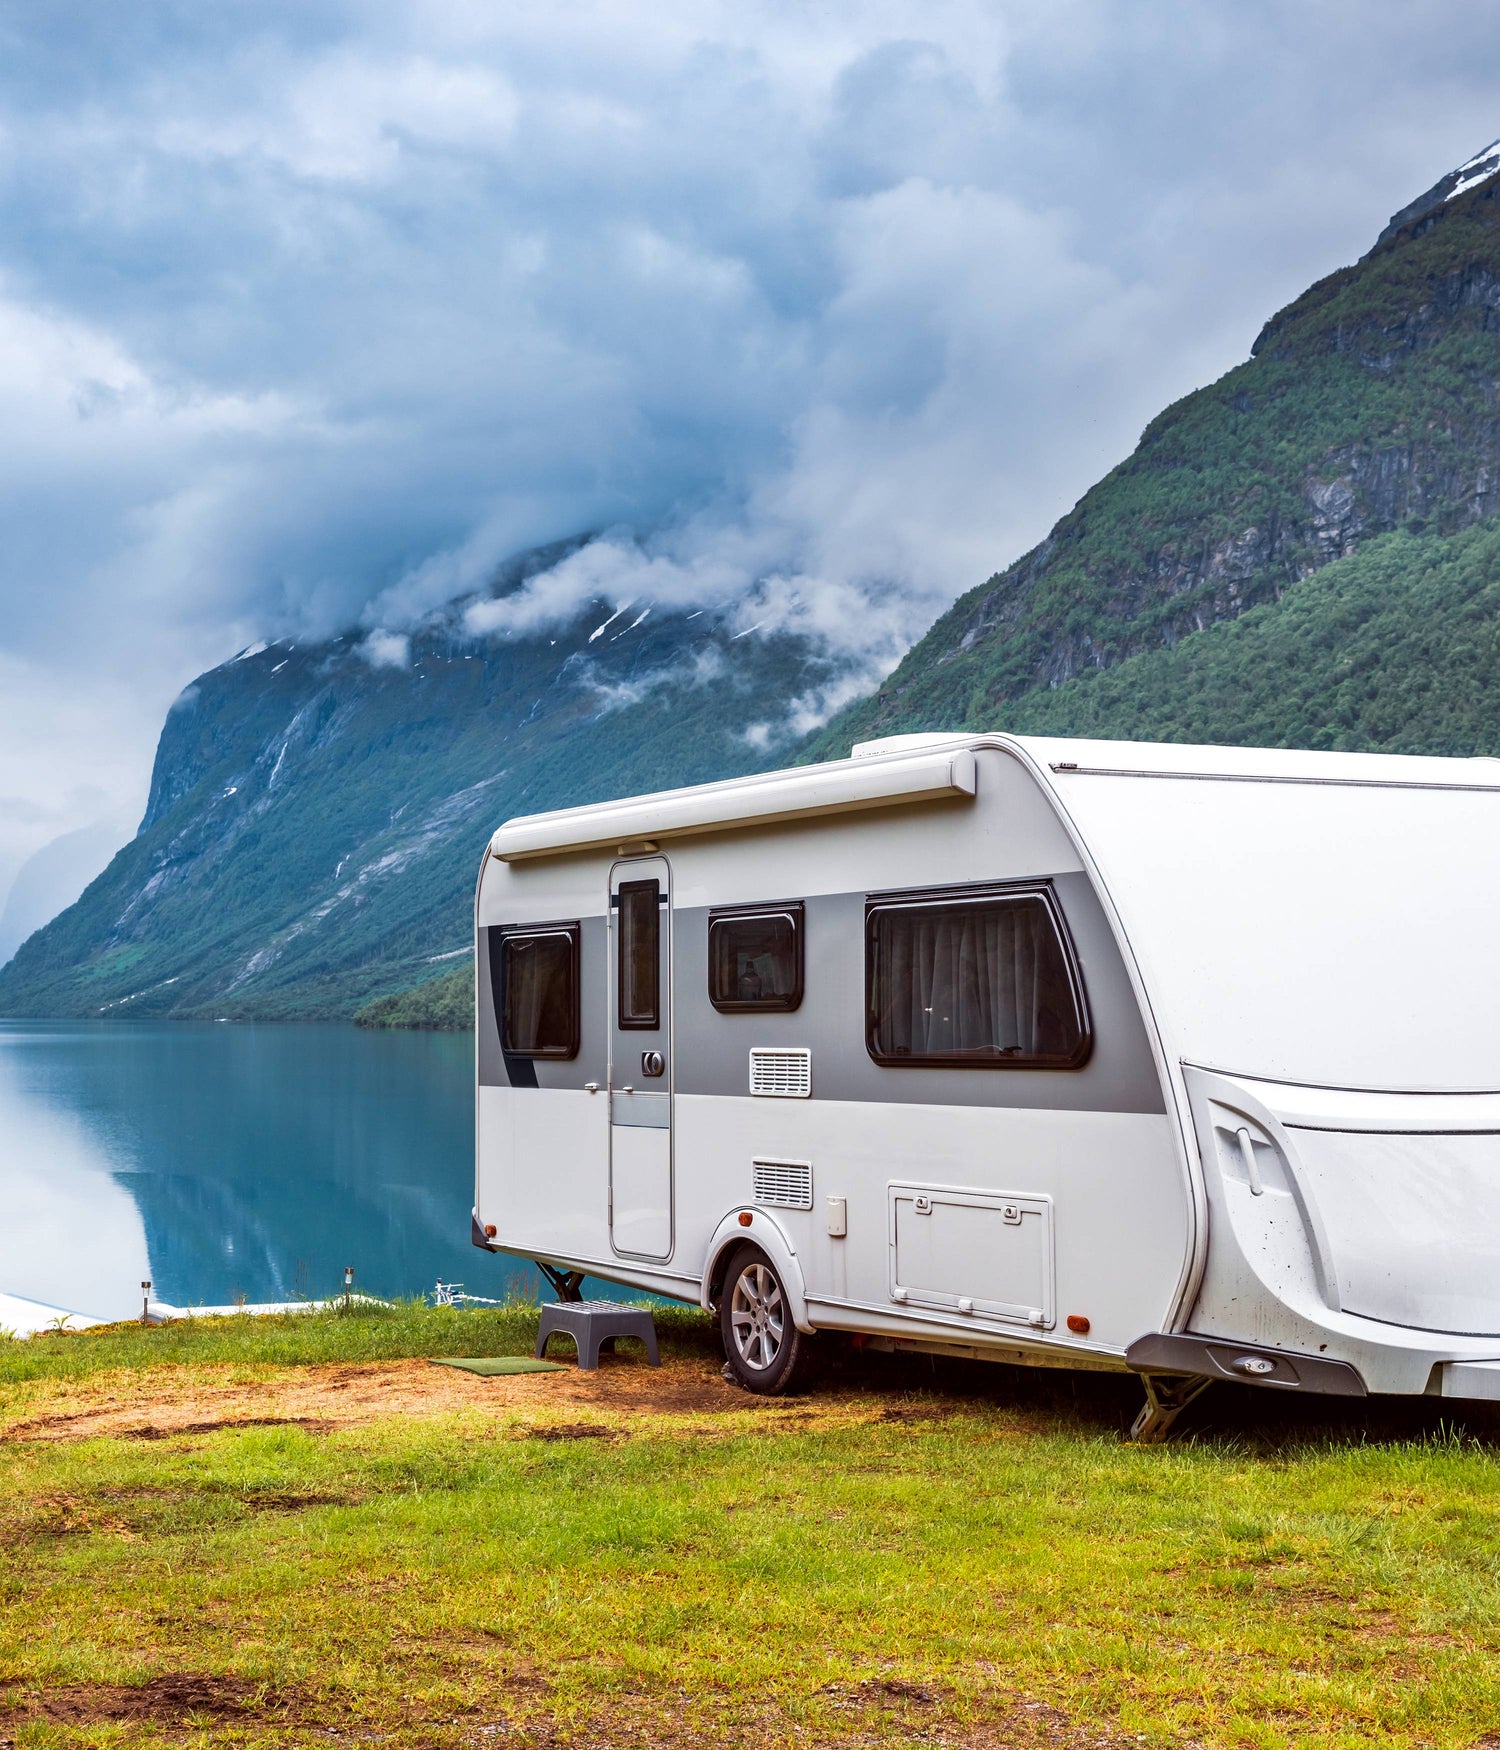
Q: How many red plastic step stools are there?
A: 0